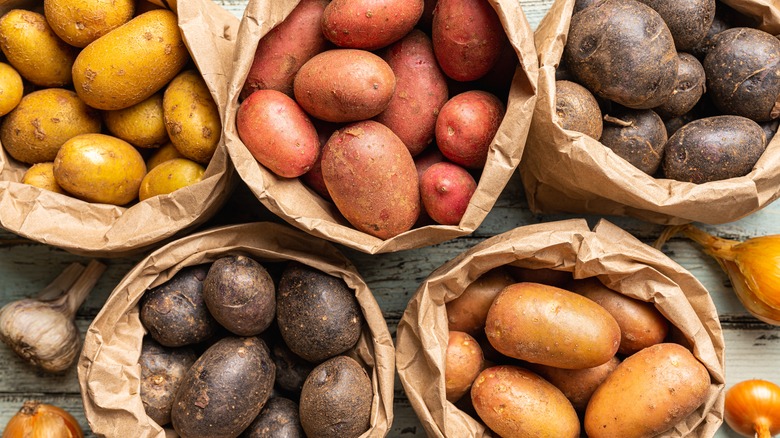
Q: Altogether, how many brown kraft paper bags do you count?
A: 5